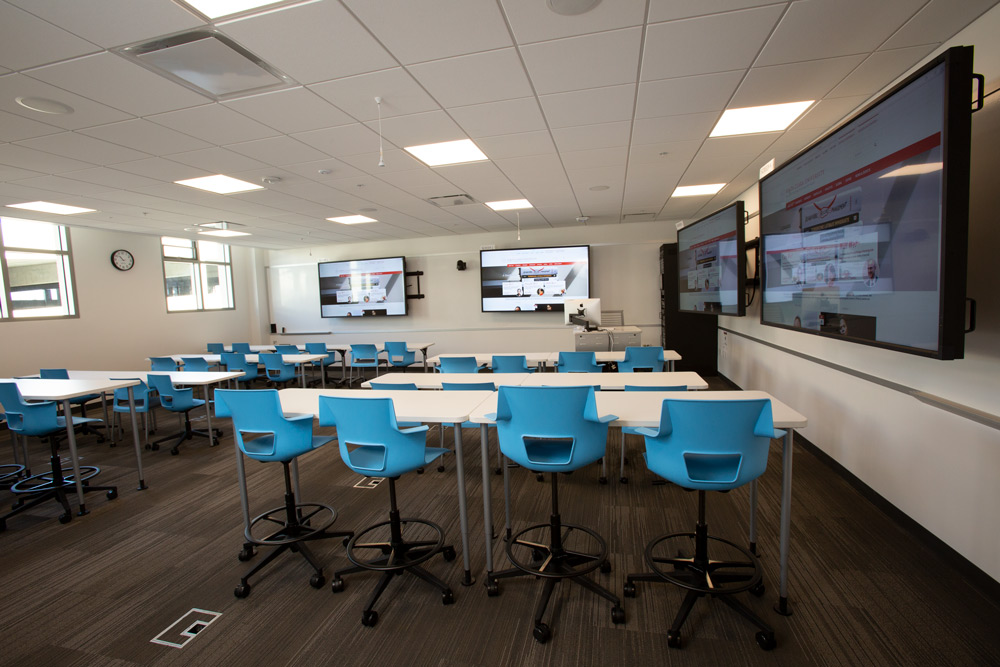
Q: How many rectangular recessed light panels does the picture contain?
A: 9